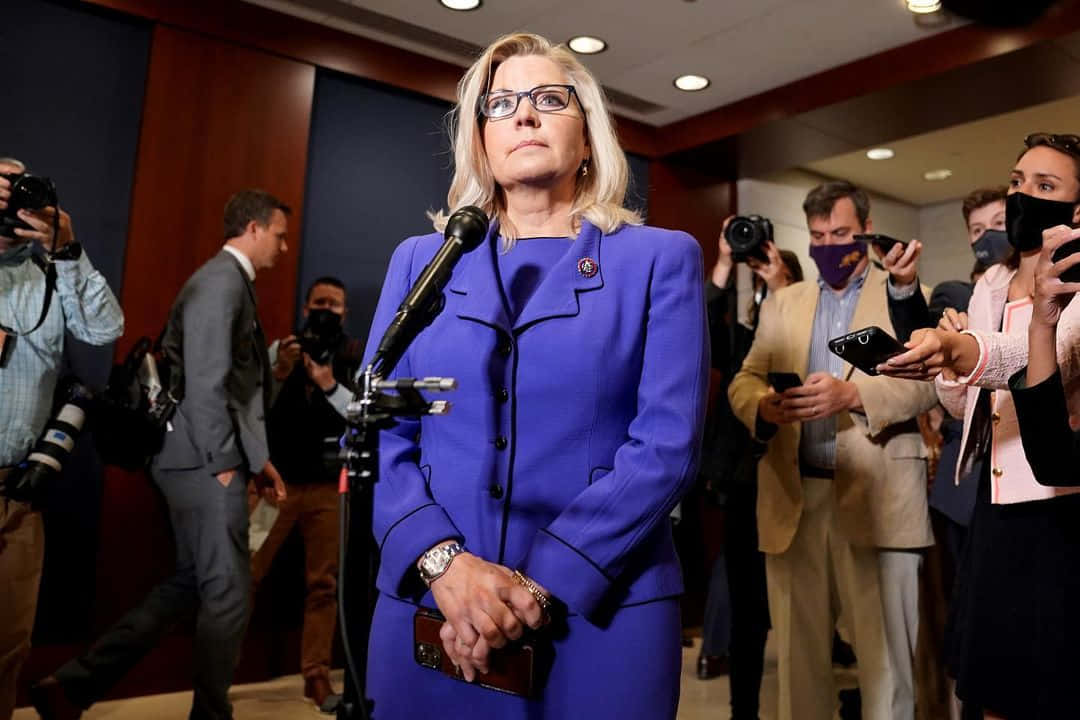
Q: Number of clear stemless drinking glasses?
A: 0